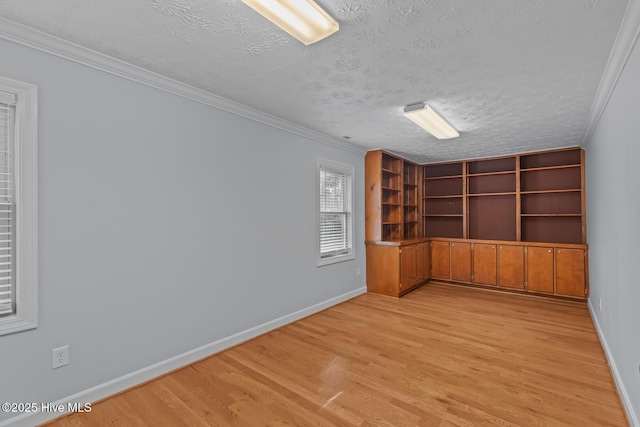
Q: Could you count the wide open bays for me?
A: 3